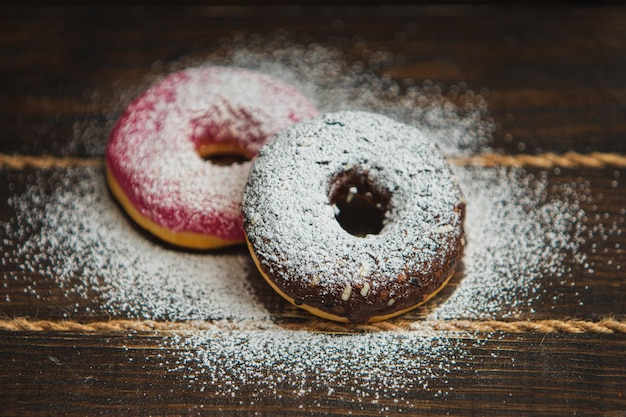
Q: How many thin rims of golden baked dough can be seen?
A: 2